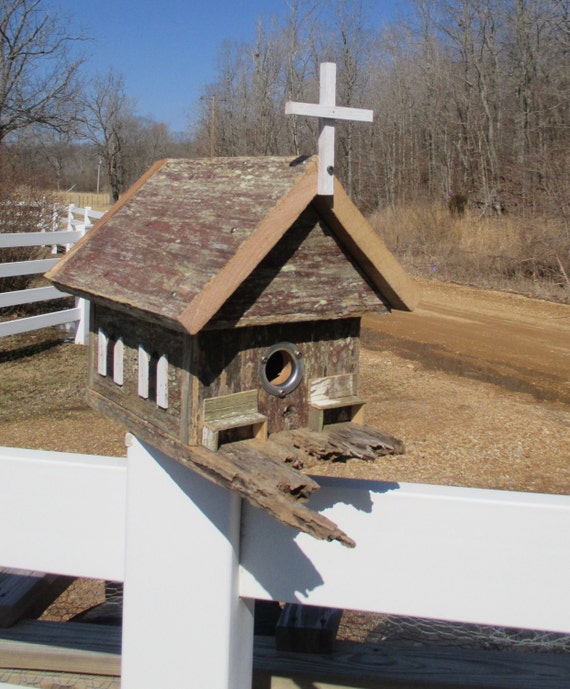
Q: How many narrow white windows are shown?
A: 4